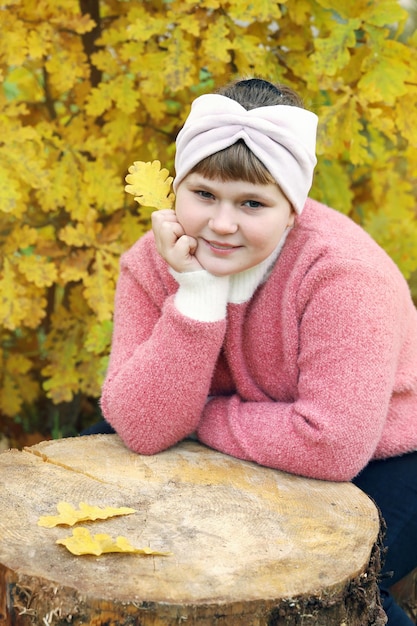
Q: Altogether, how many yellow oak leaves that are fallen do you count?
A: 2